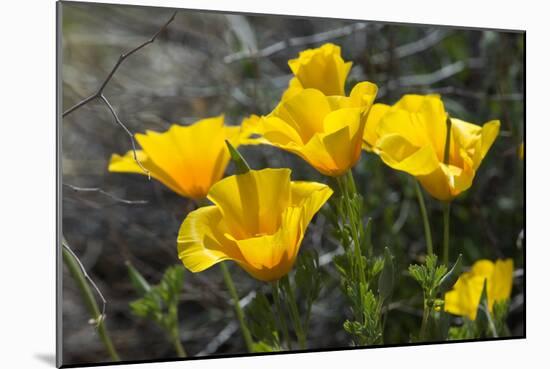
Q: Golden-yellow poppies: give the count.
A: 6